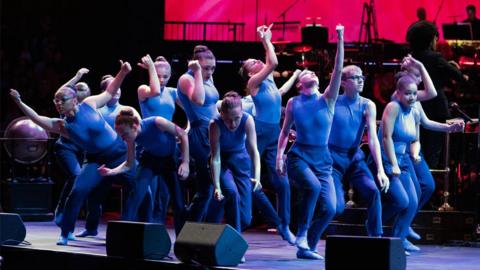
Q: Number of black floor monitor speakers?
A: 4